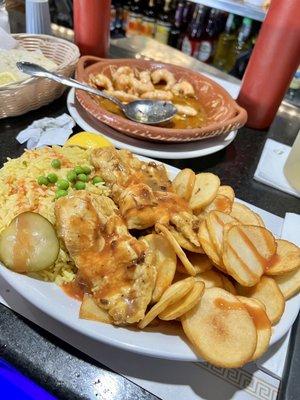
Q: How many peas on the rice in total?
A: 11